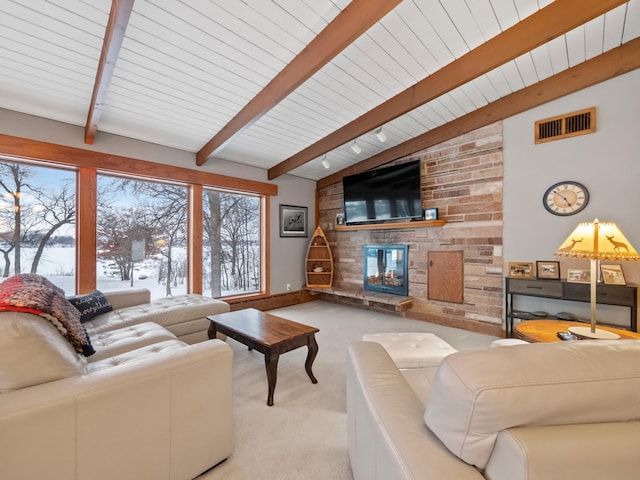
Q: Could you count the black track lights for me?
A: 0